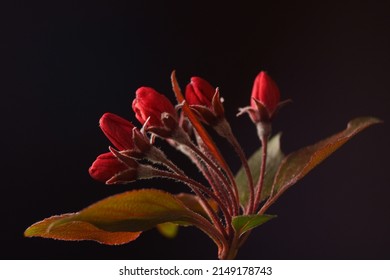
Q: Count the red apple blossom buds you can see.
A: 5